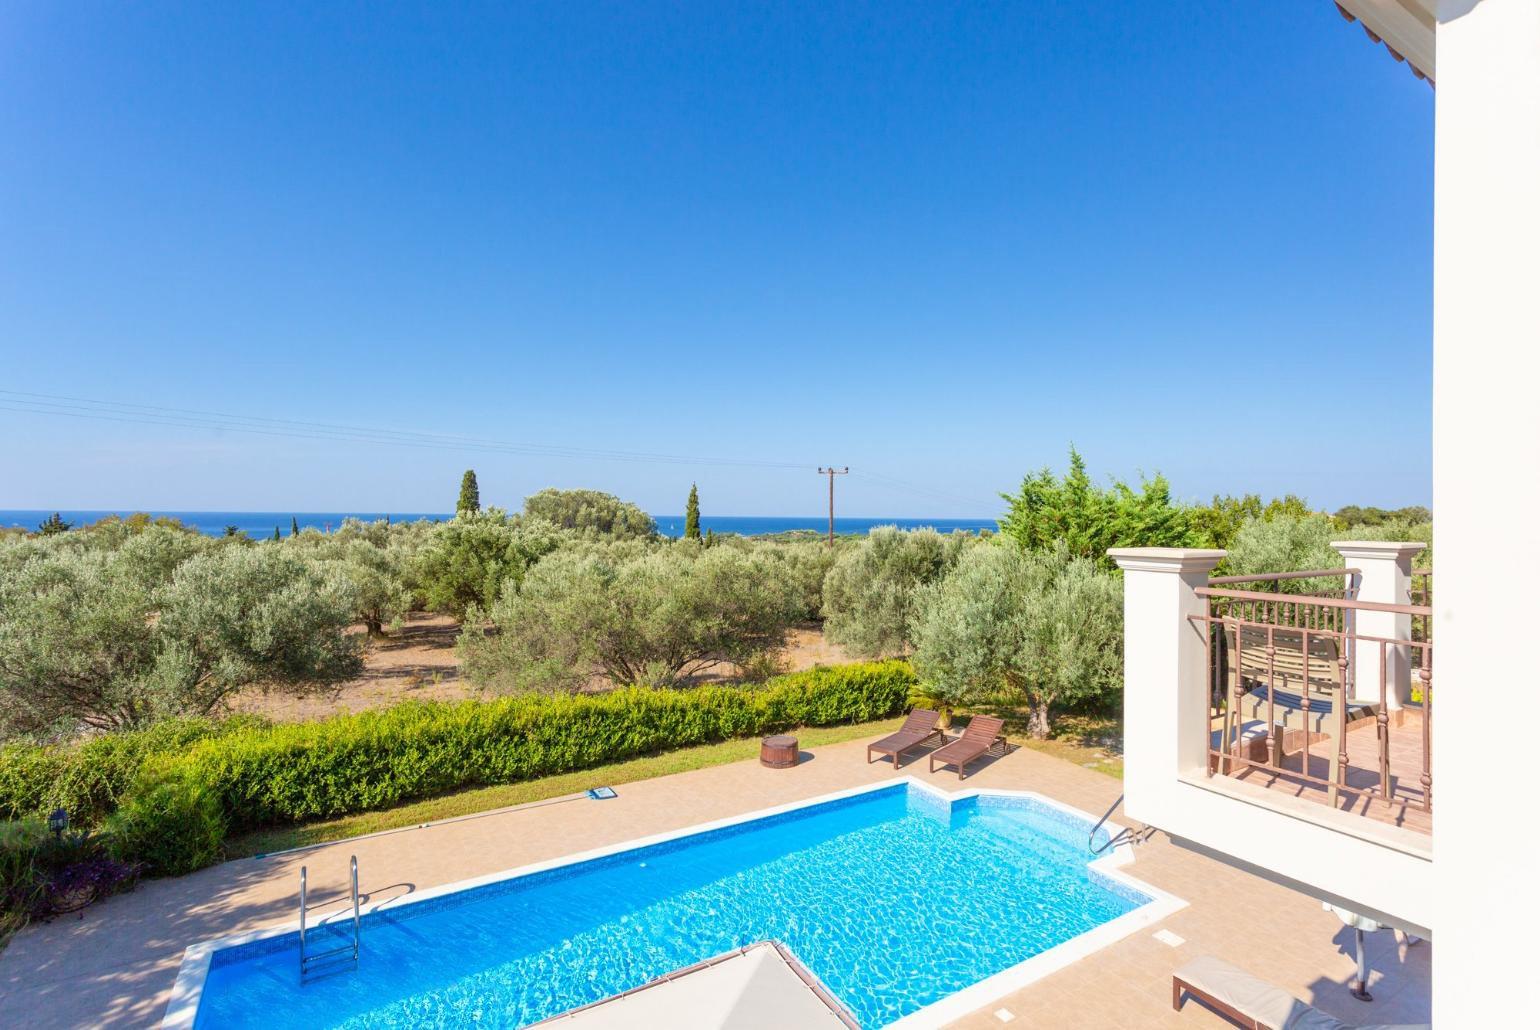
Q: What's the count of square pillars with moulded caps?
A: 2